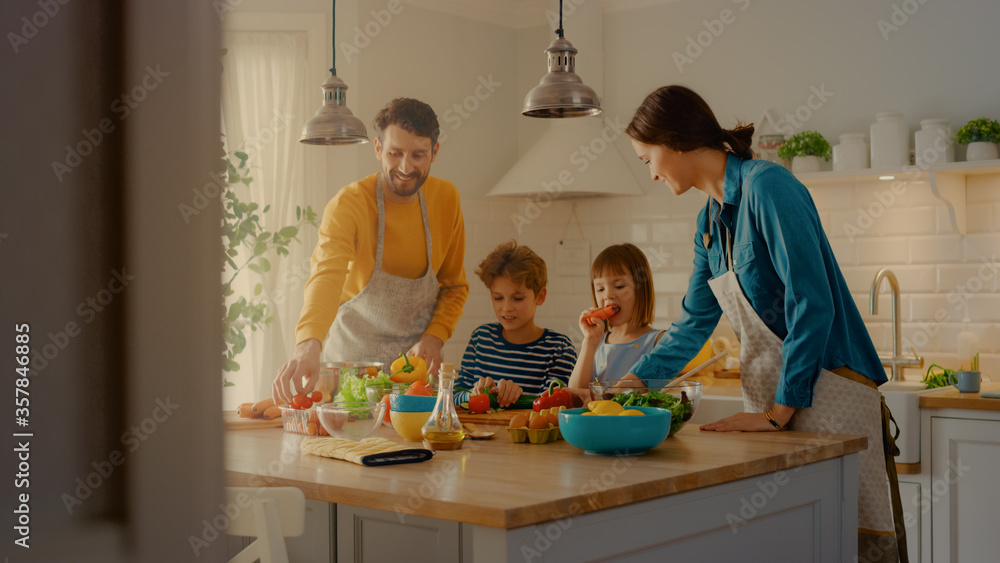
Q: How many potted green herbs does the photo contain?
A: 2